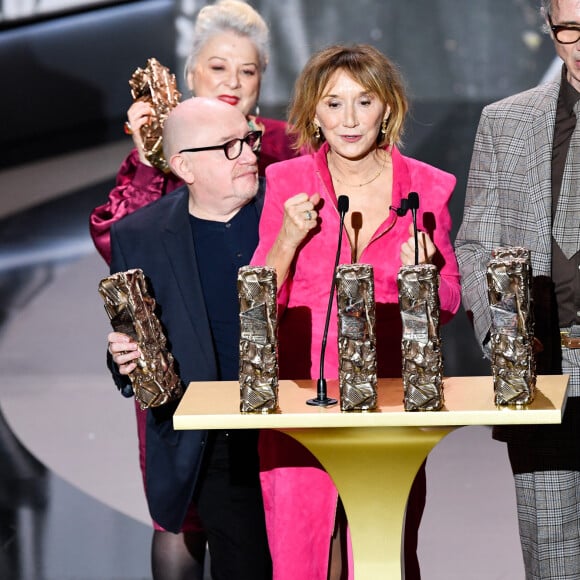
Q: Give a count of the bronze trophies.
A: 6